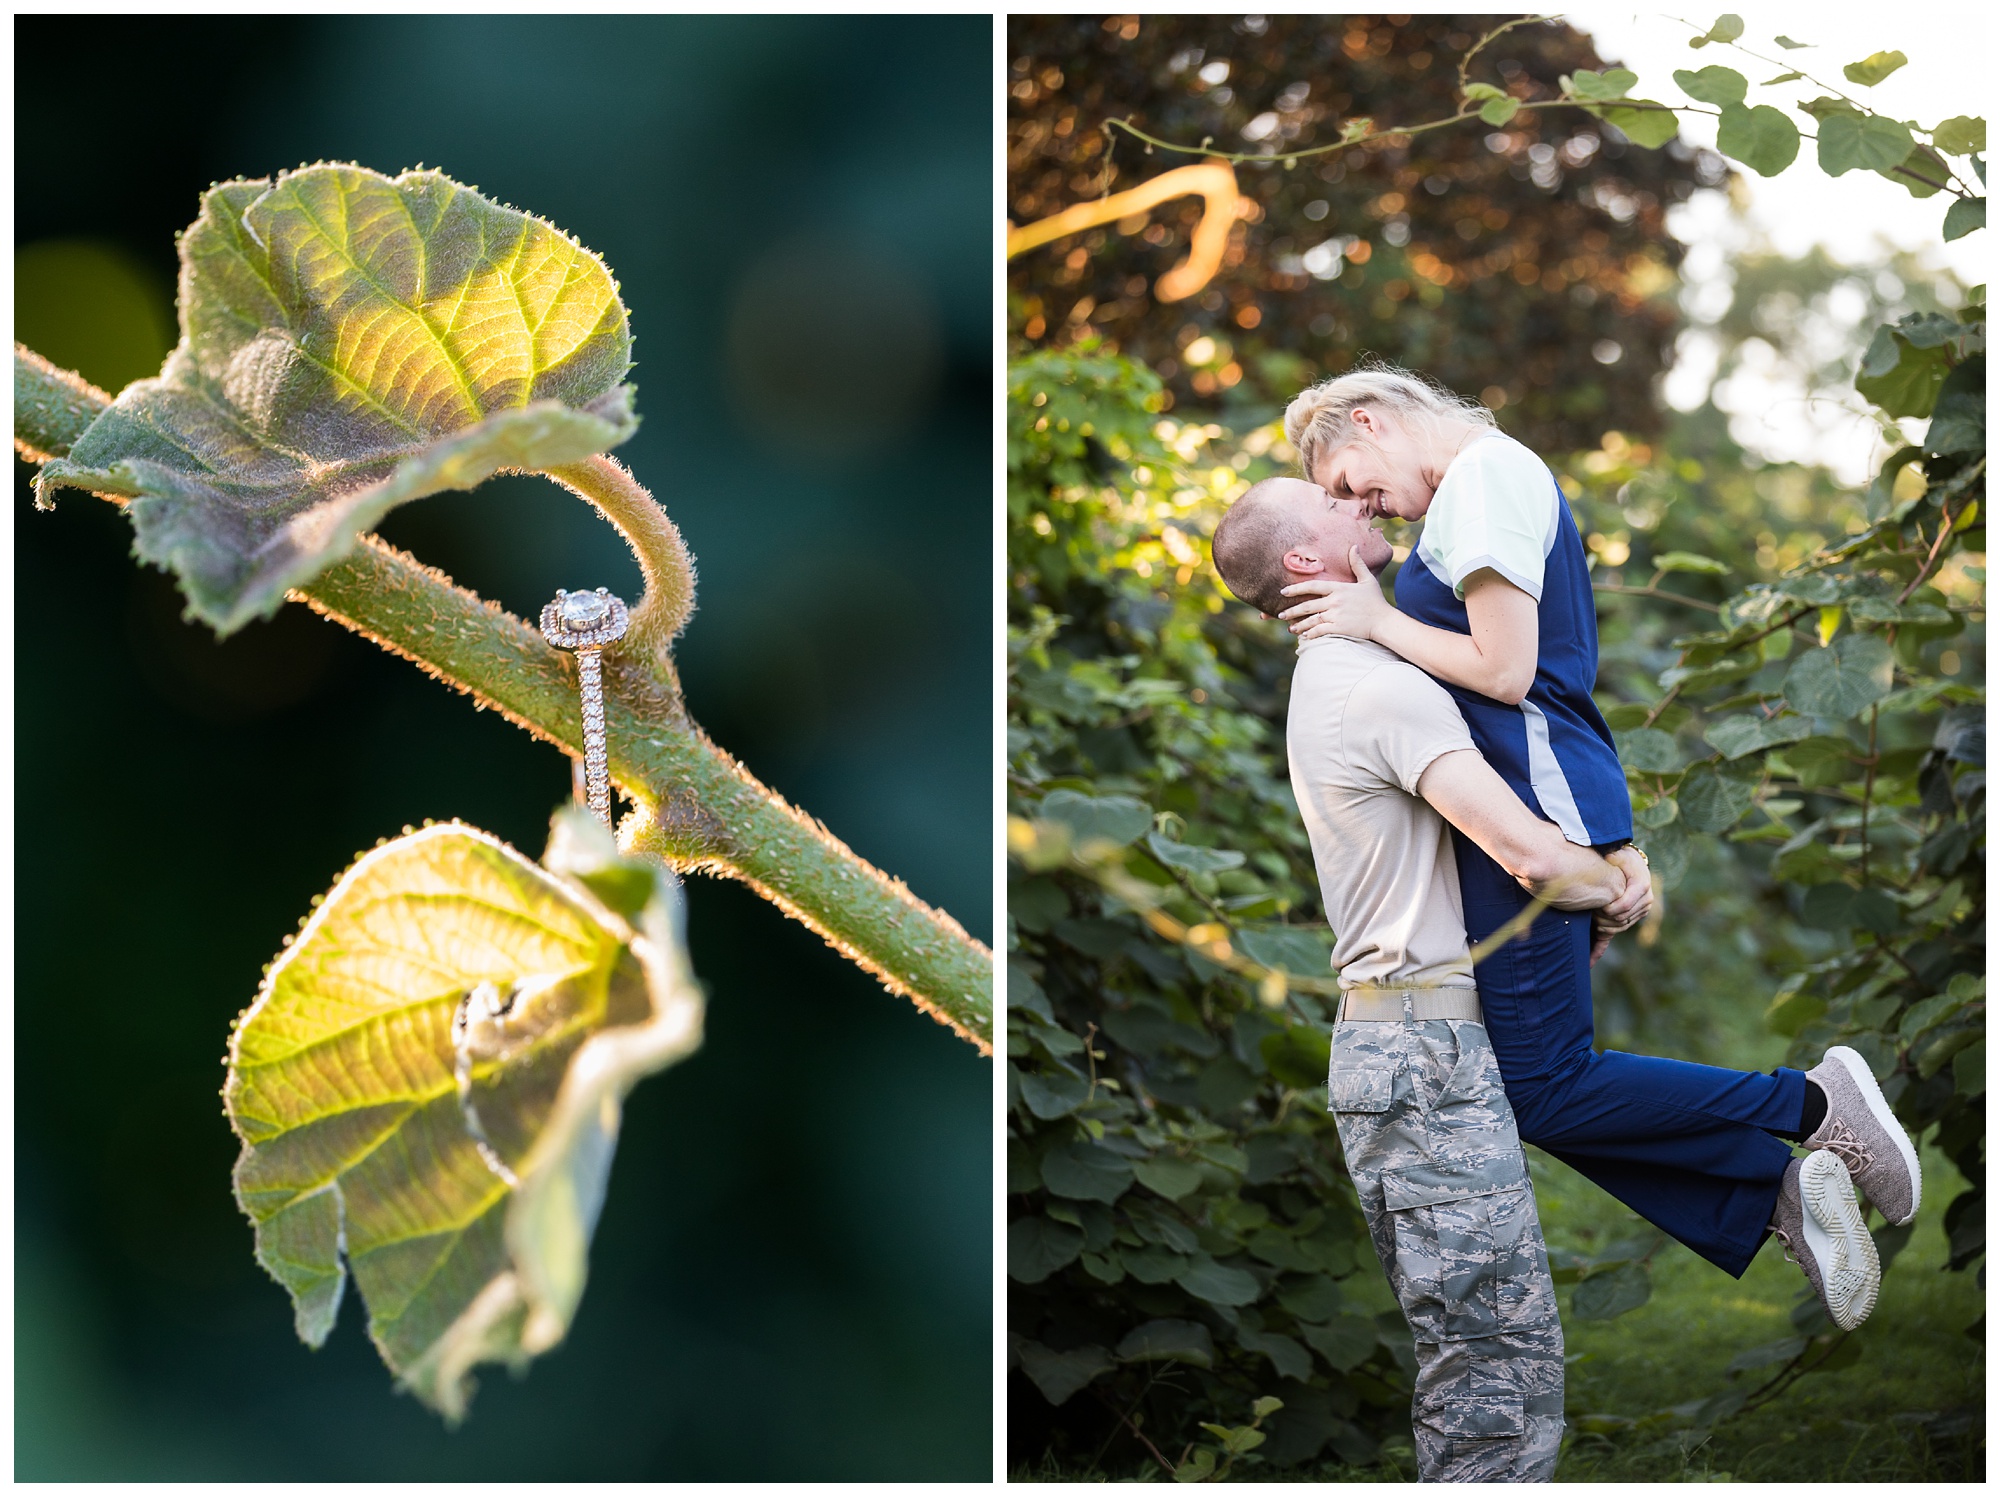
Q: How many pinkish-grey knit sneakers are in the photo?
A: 2